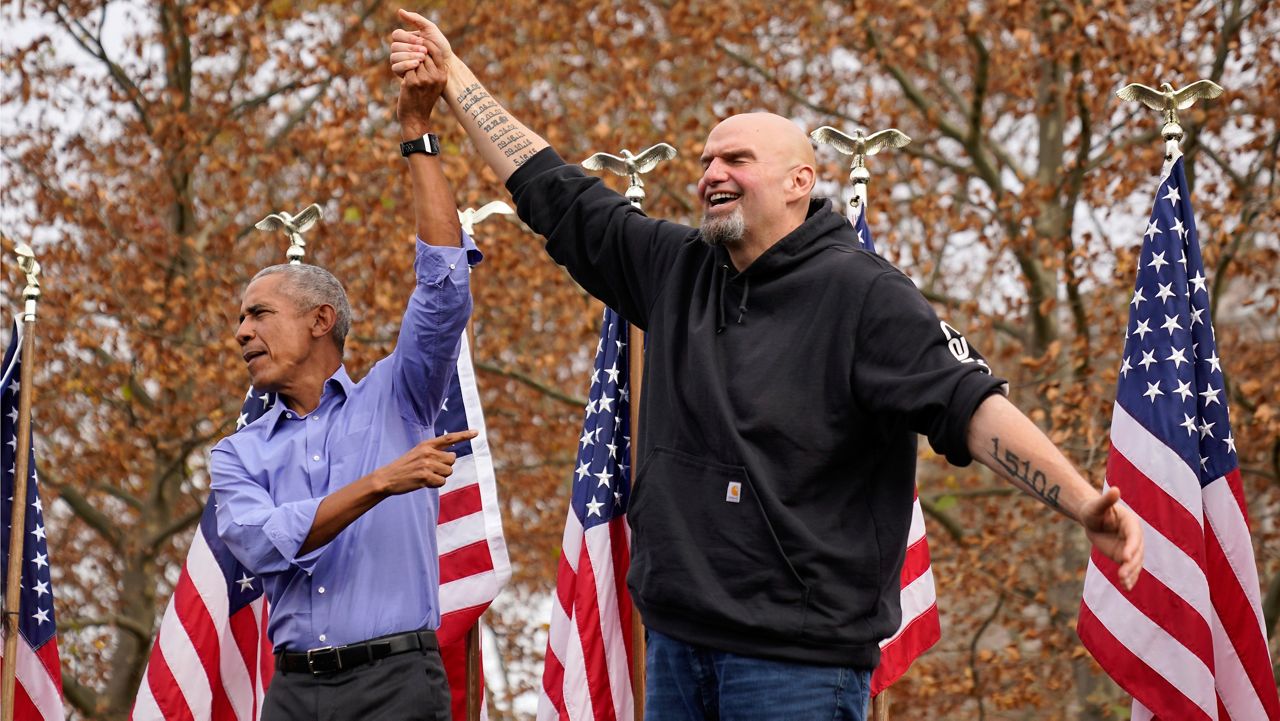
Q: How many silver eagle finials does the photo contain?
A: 6